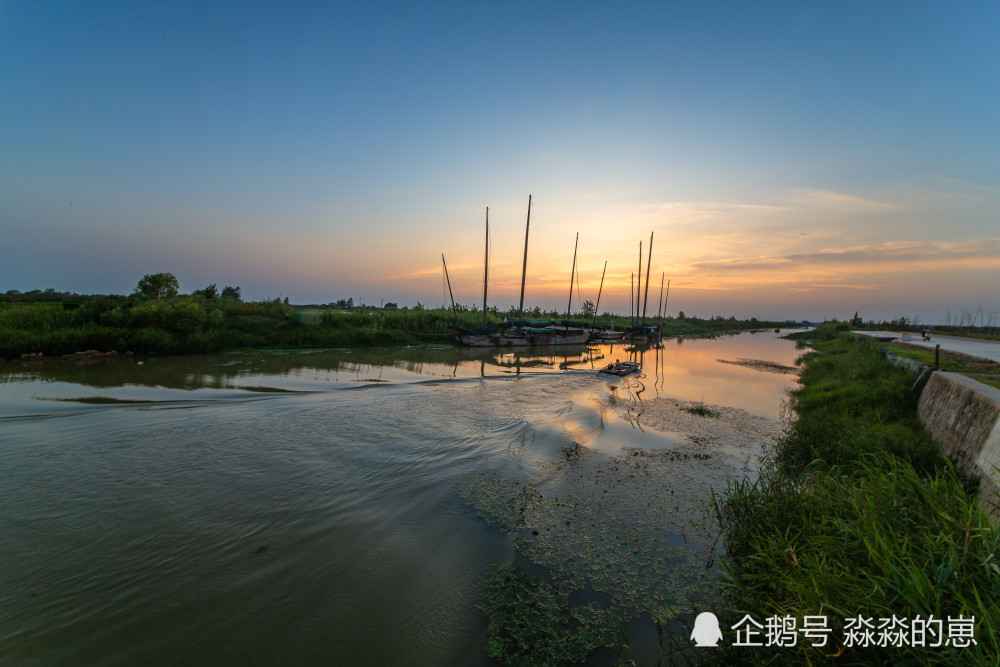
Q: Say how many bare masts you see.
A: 10